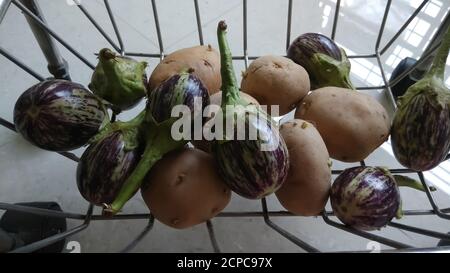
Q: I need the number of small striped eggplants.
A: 8